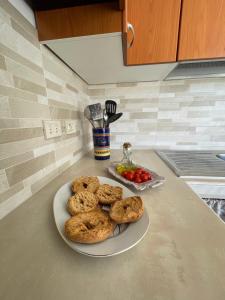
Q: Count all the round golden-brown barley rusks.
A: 5